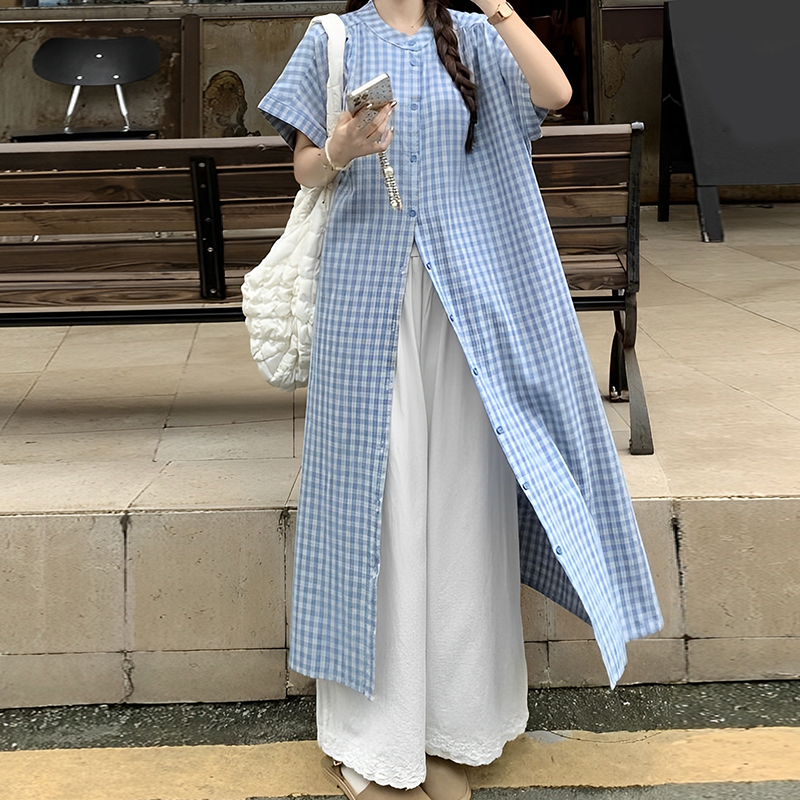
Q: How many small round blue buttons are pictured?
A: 11